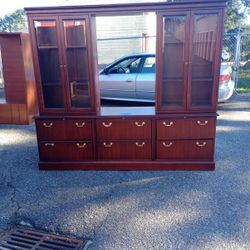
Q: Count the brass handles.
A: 12